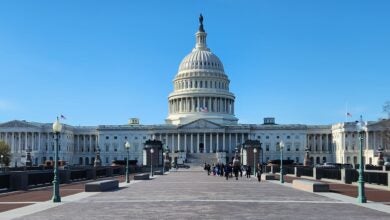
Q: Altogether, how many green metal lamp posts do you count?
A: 6